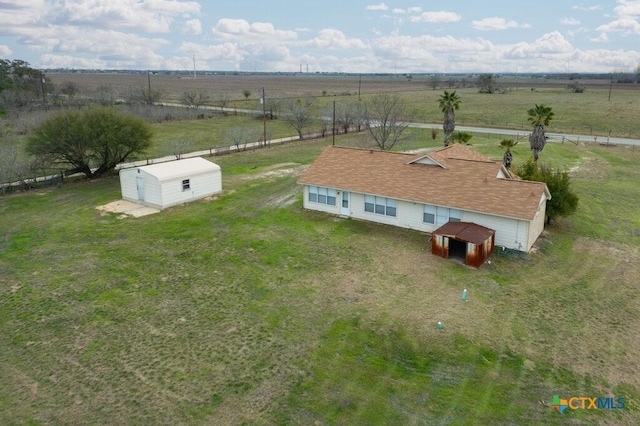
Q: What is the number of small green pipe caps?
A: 2